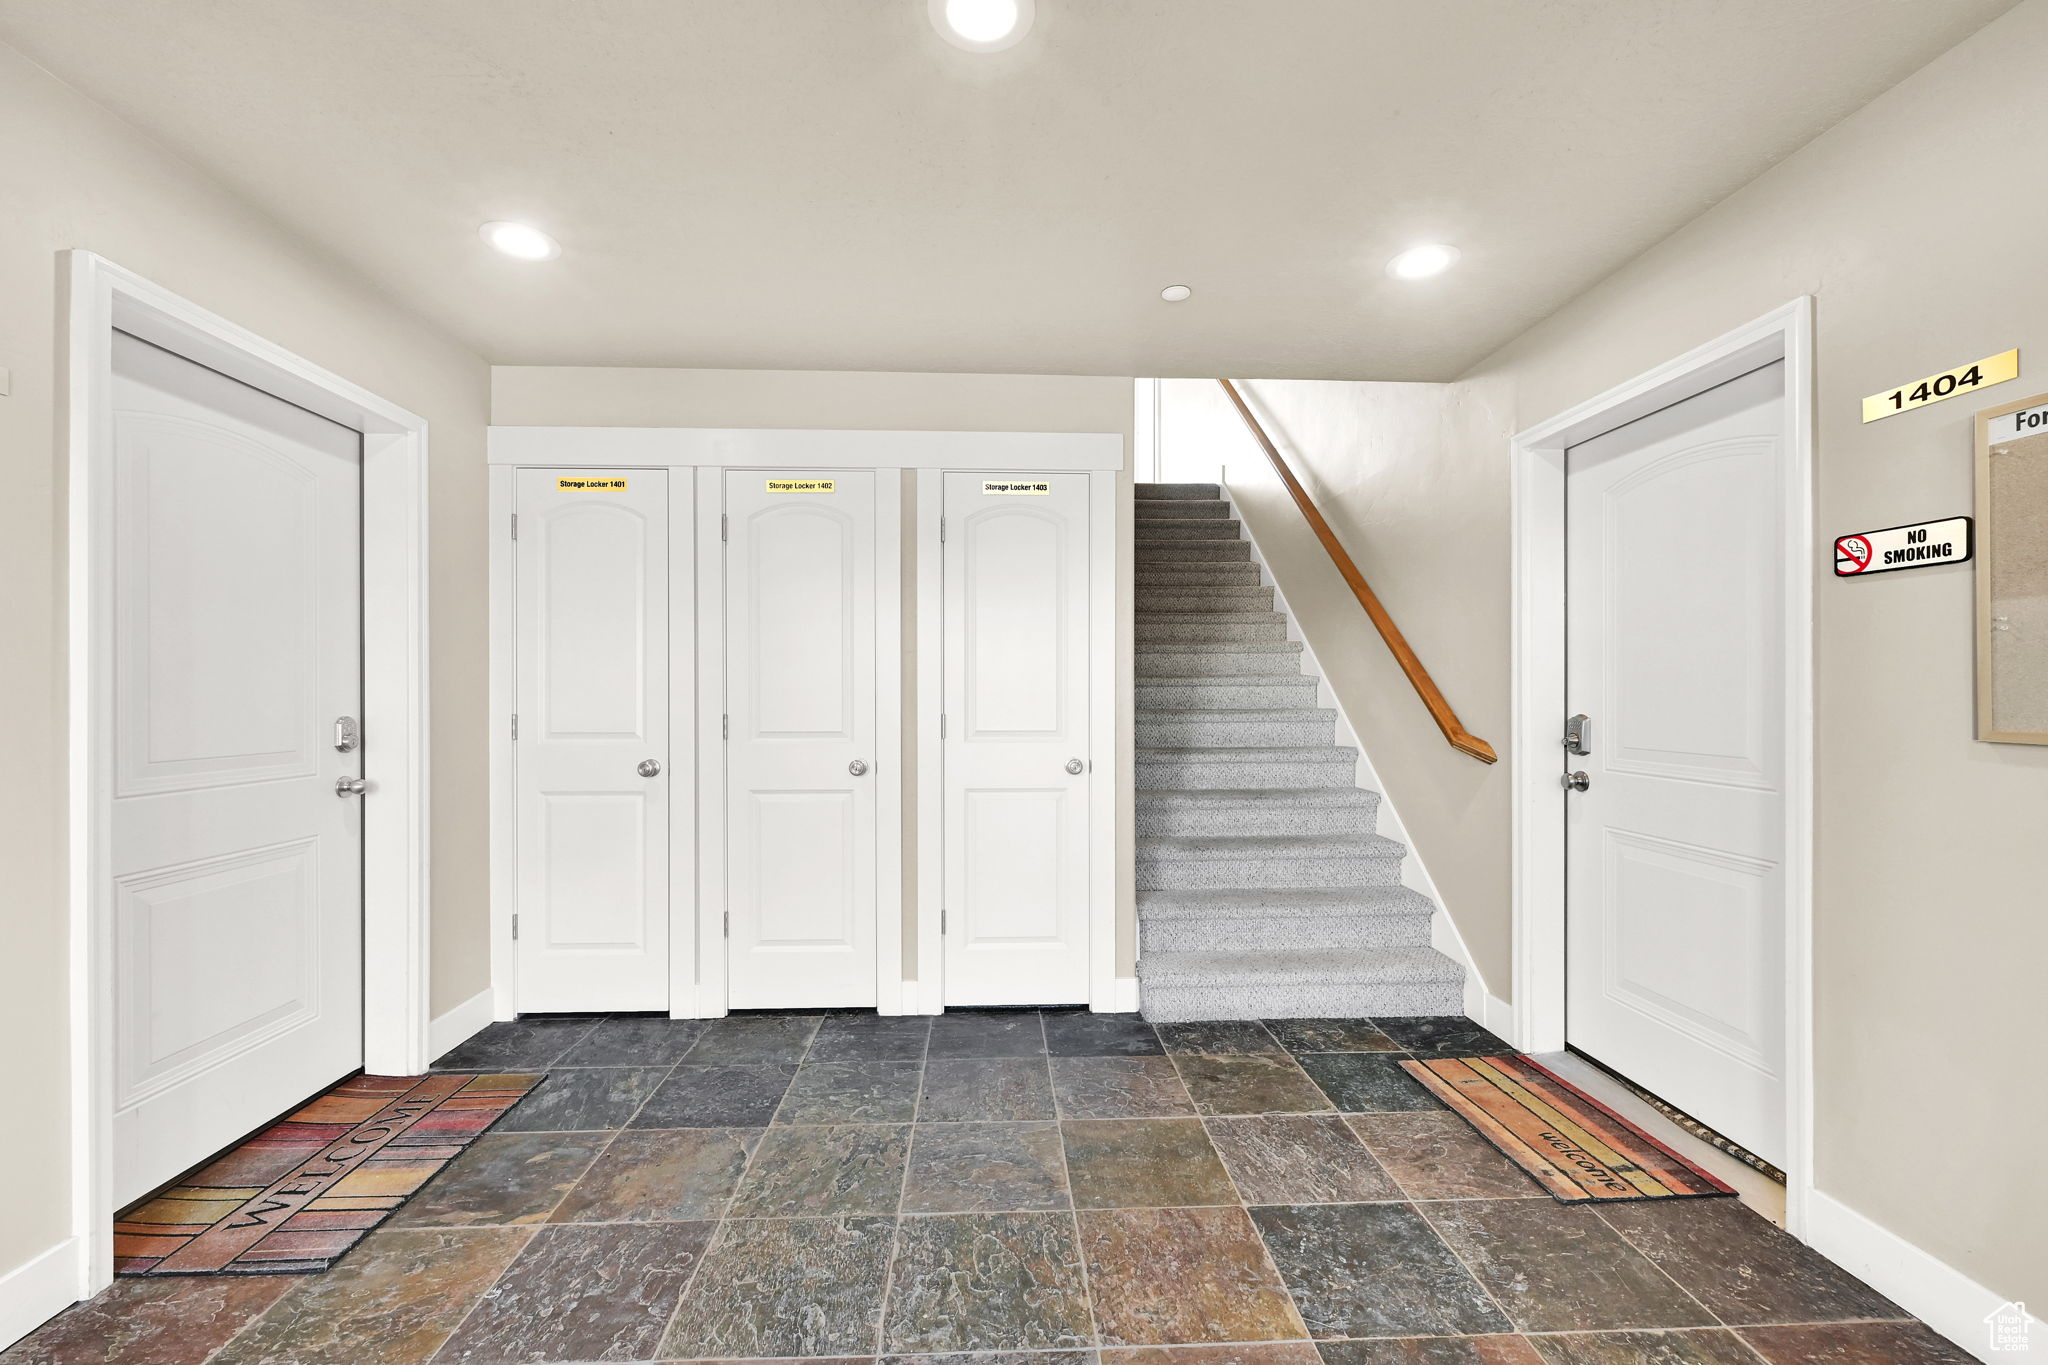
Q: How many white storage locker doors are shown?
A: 3